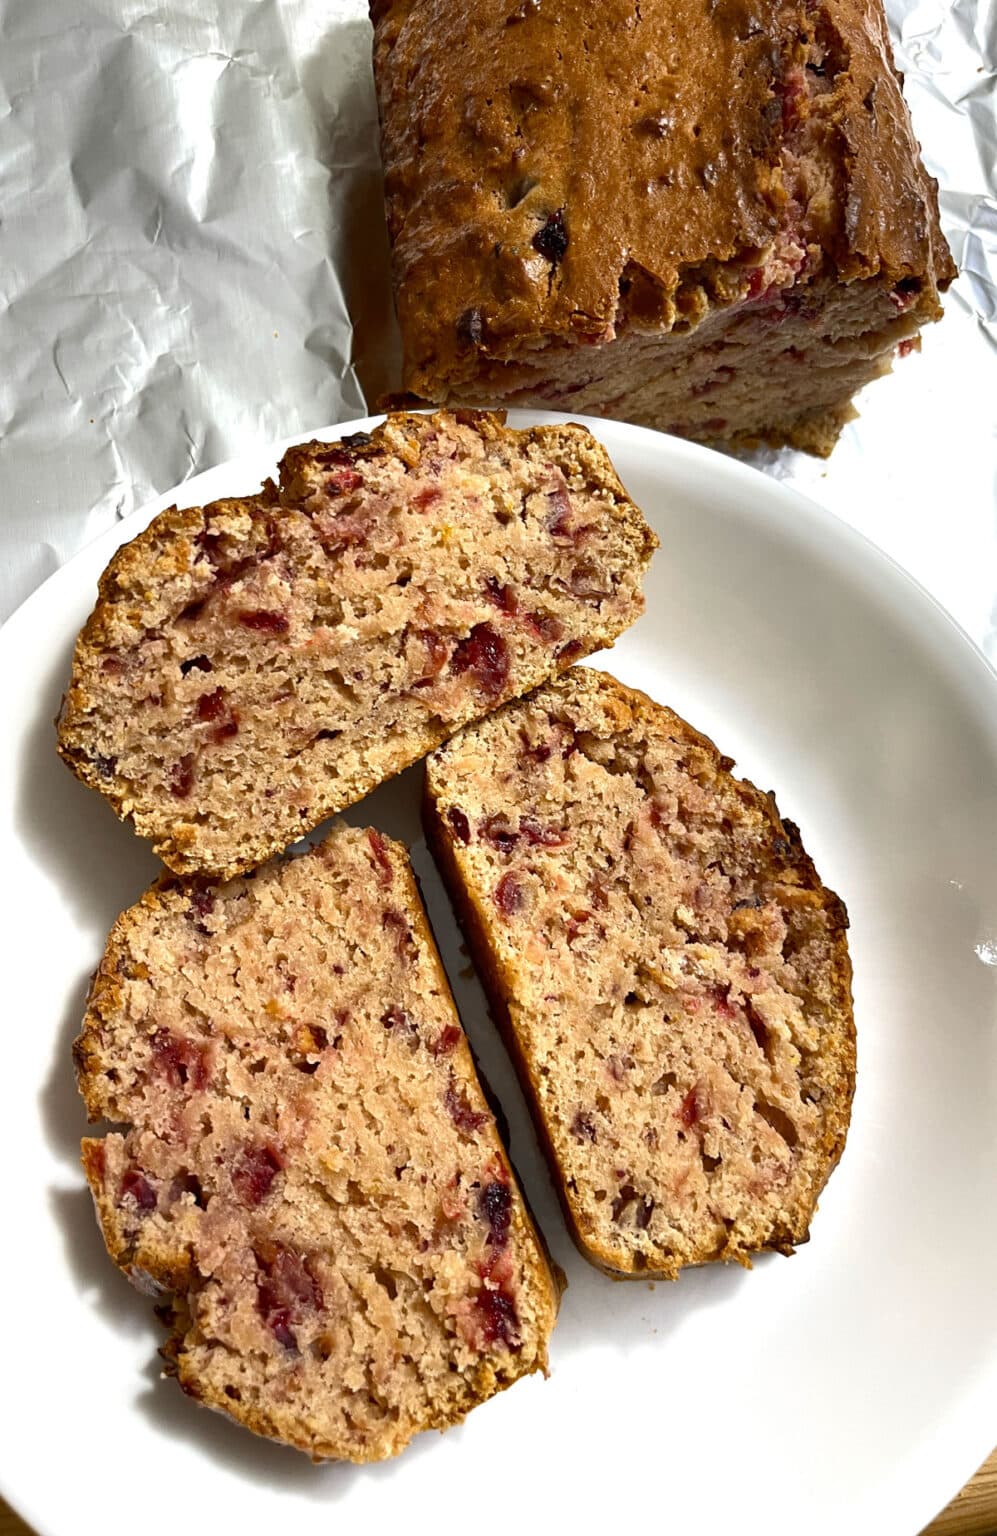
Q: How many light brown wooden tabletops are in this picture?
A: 1